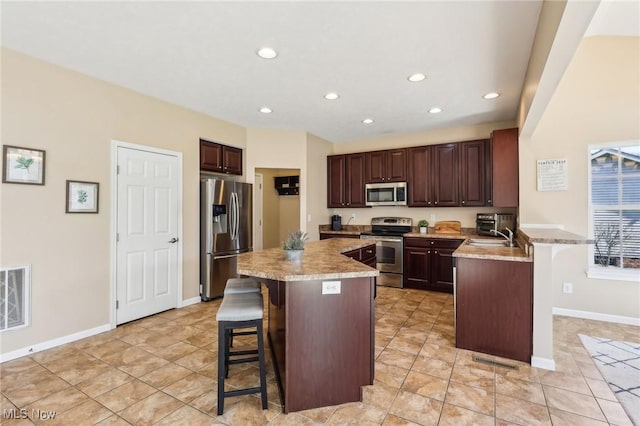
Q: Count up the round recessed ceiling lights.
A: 7